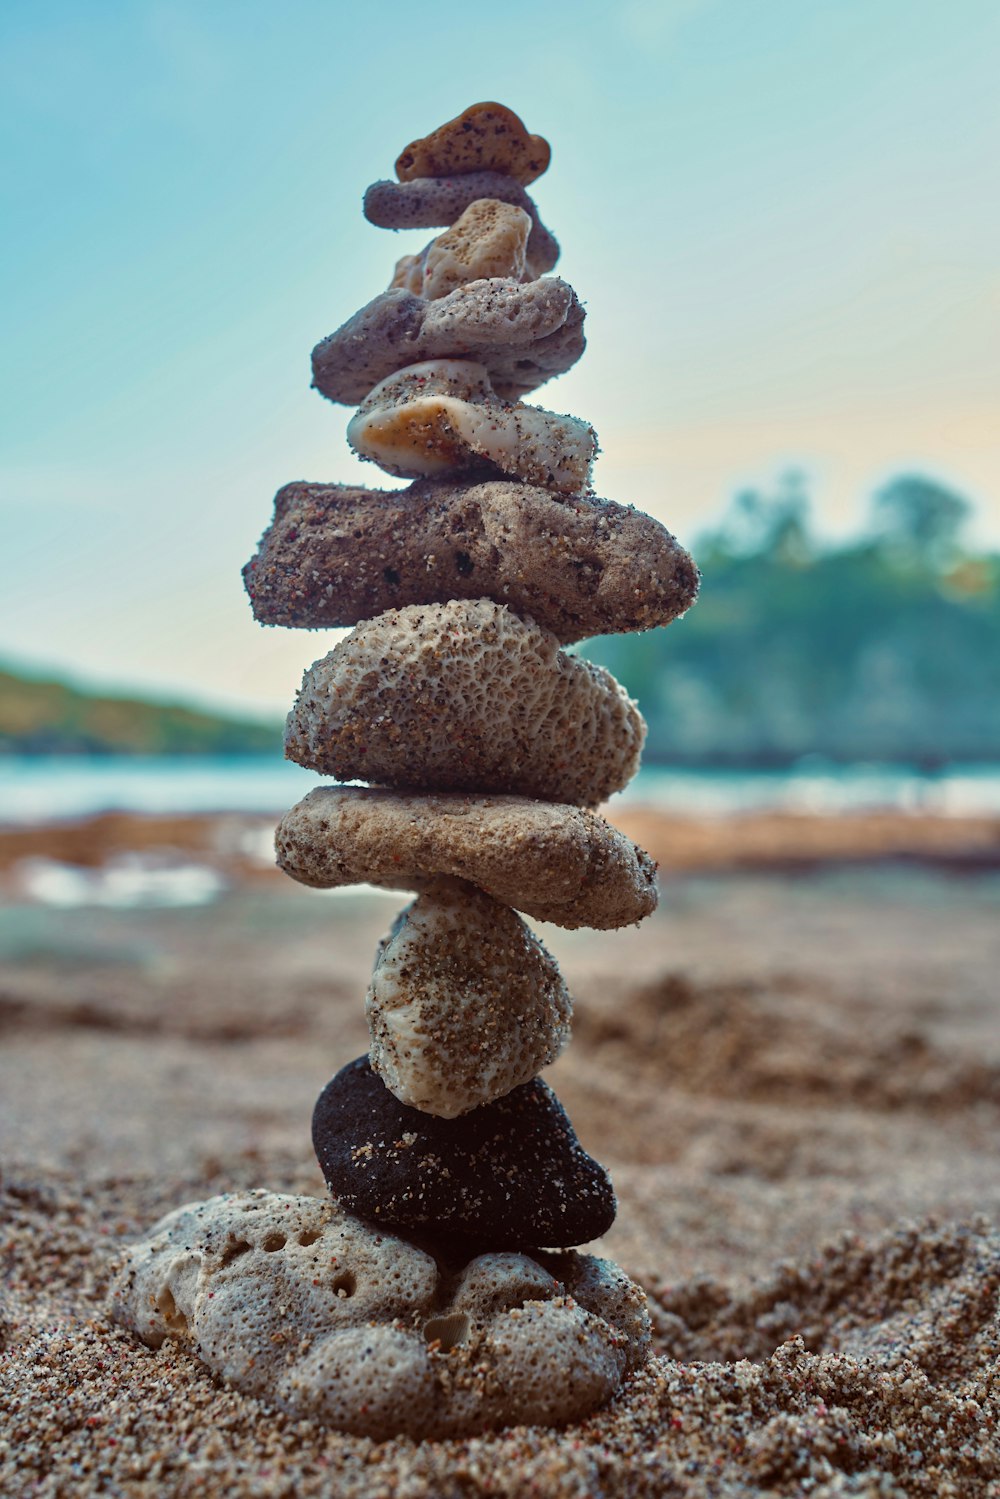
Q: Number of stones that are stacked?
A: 11